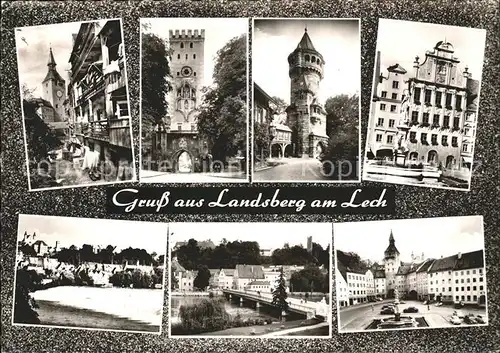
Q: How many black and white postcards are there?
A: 7